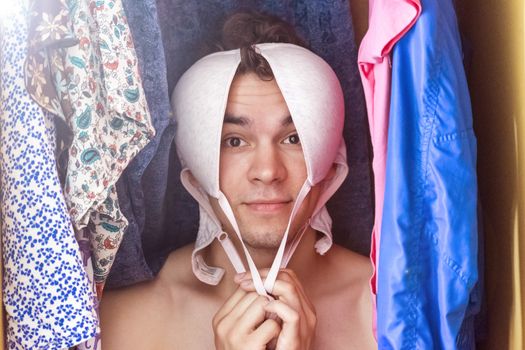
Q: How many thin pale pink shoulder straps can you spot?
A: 2